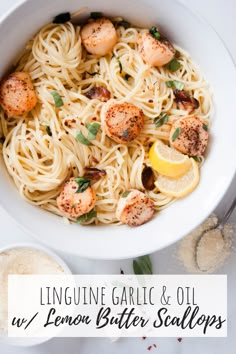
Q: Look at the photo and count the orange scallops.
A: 7